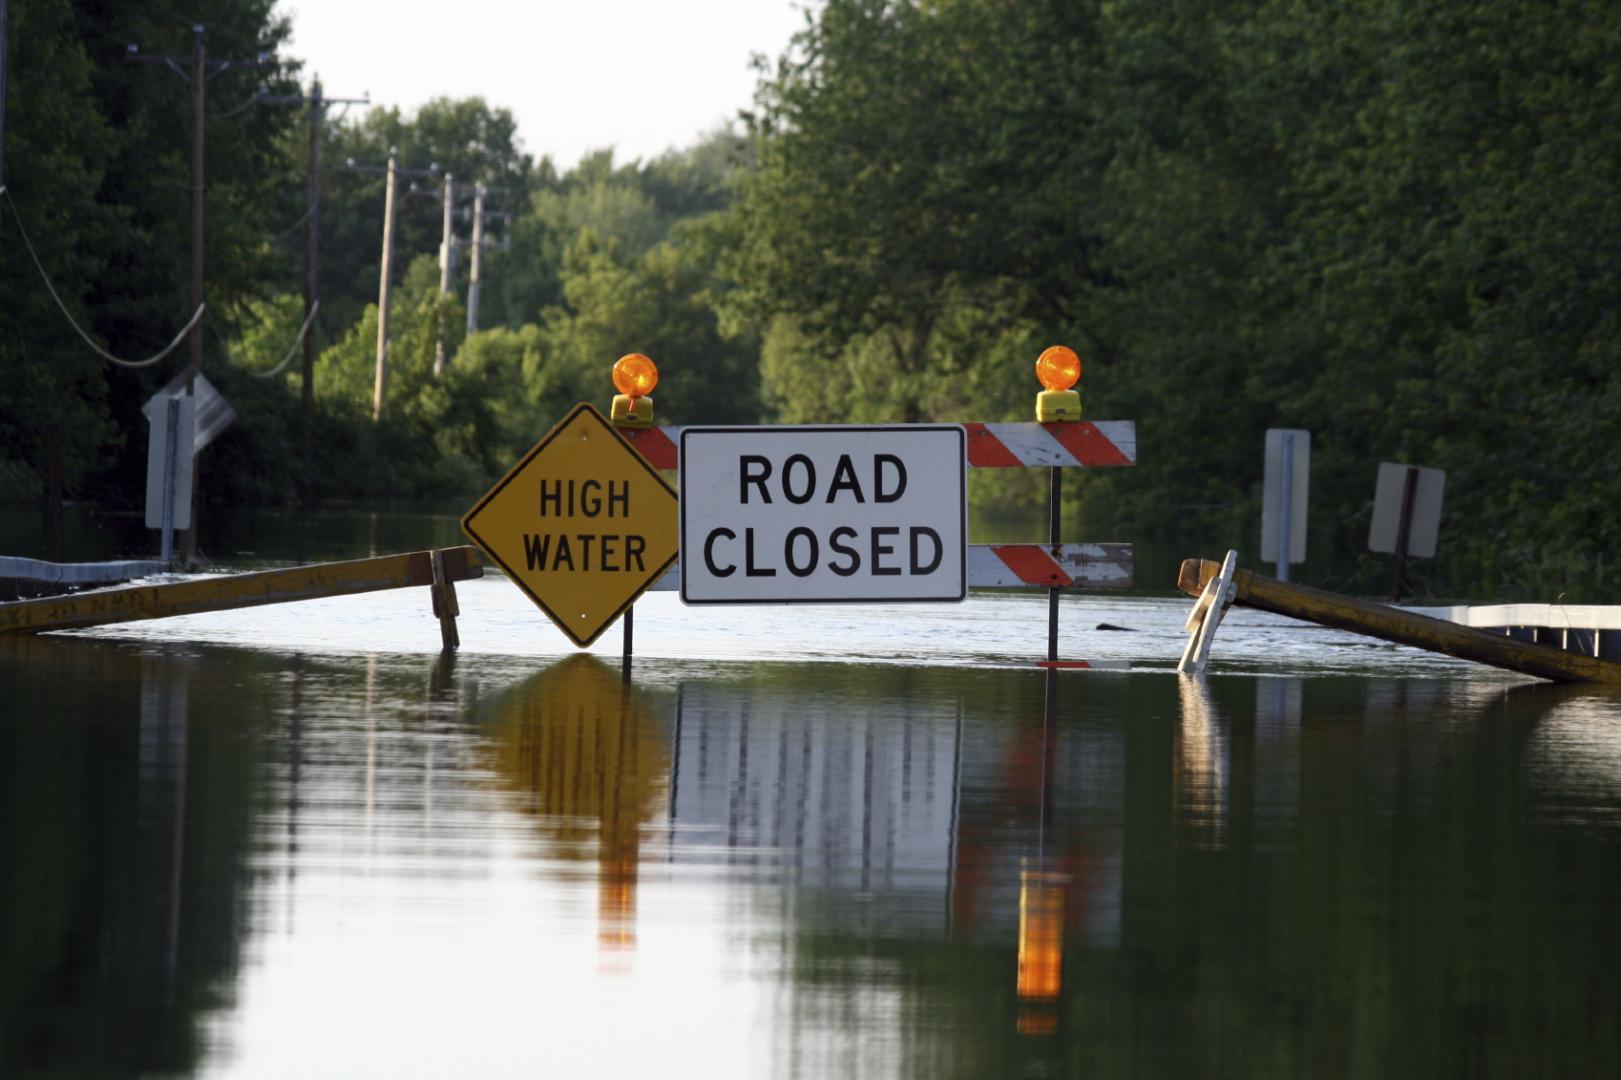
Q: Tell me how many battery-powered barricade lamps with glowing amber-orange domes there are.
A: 2